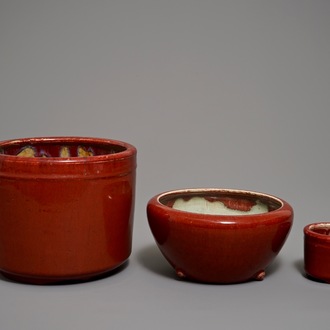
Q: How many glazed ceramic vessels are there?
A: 3